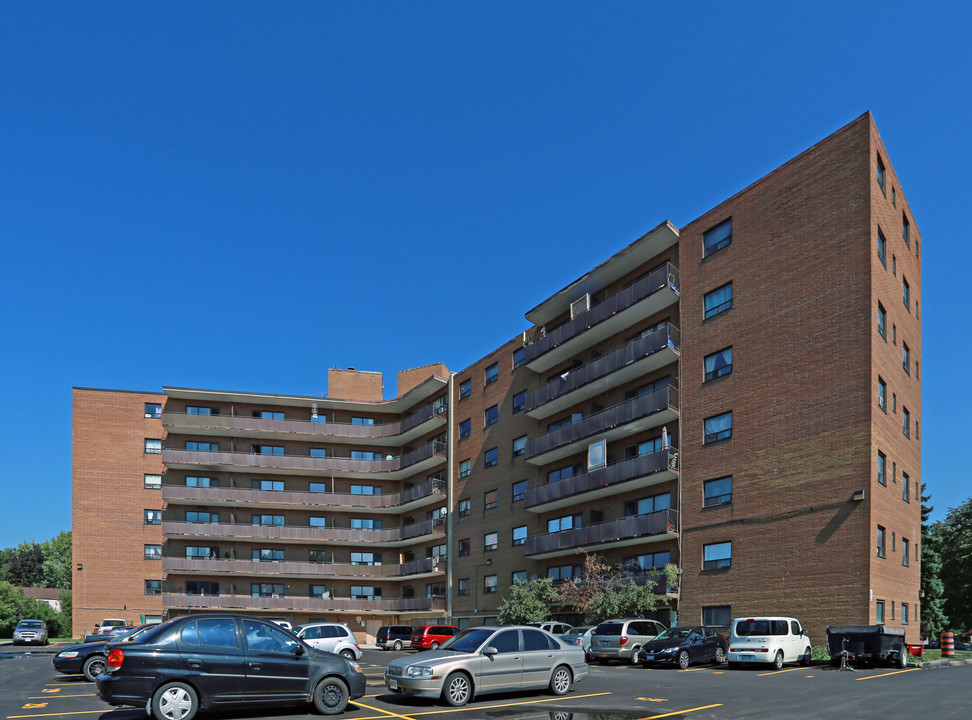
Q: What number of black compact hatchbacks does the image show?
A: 0